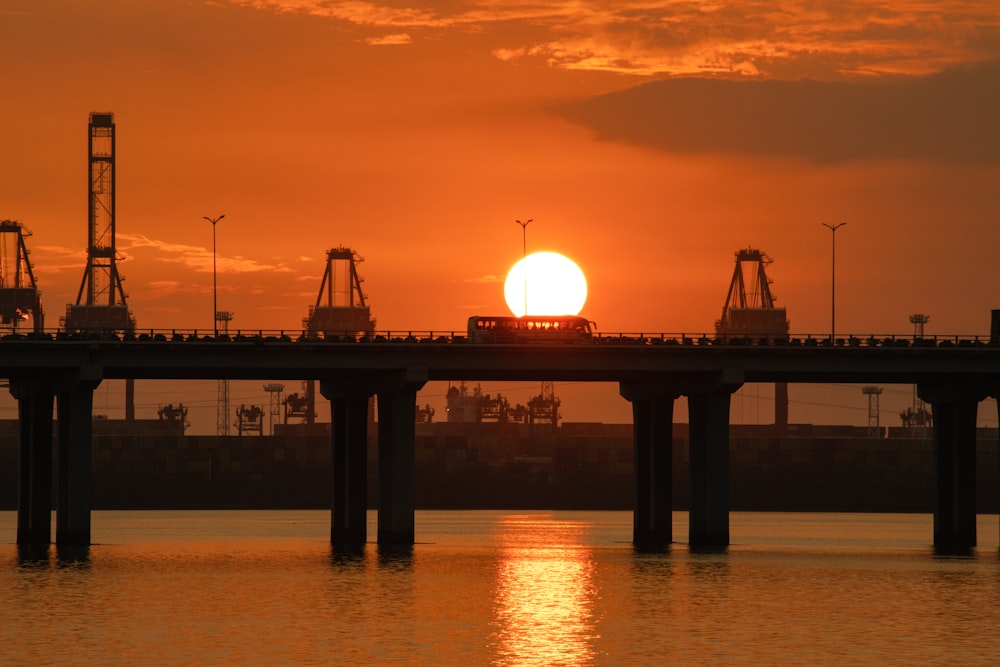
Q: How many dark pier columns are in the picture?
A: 7